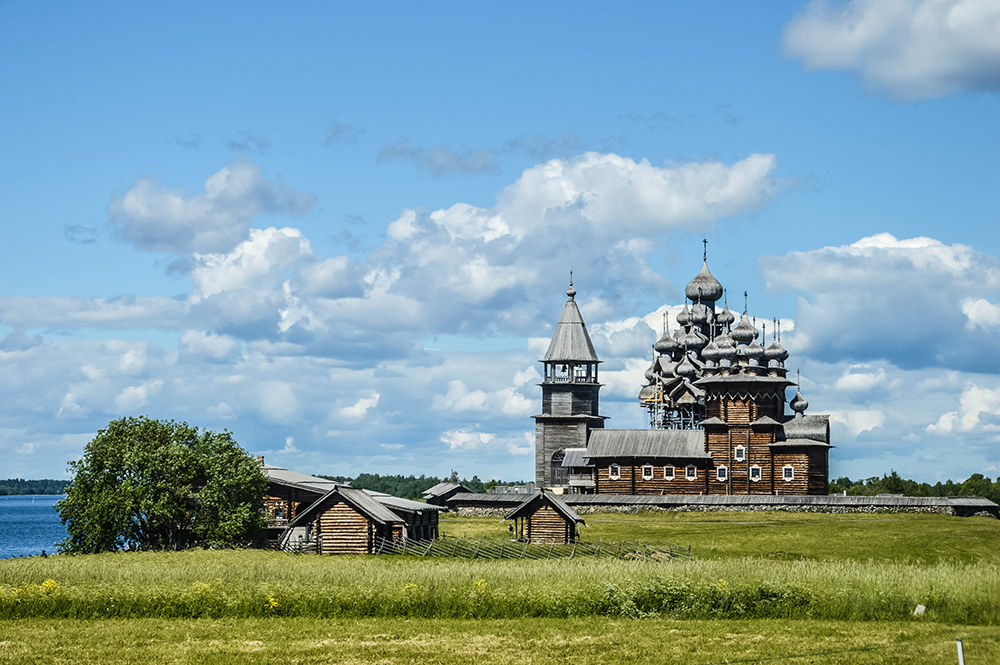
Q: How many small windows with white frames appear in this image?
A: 8